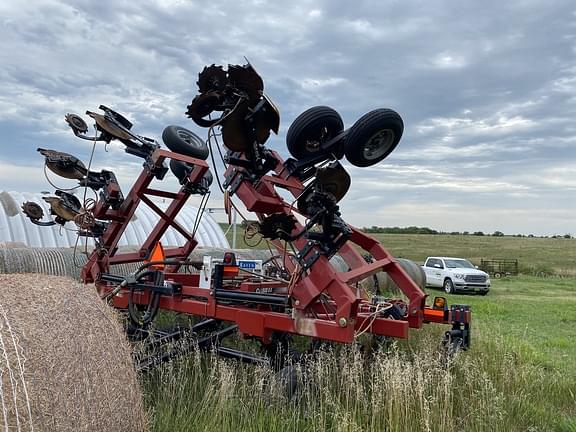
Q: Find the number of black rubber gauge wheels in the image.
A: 4